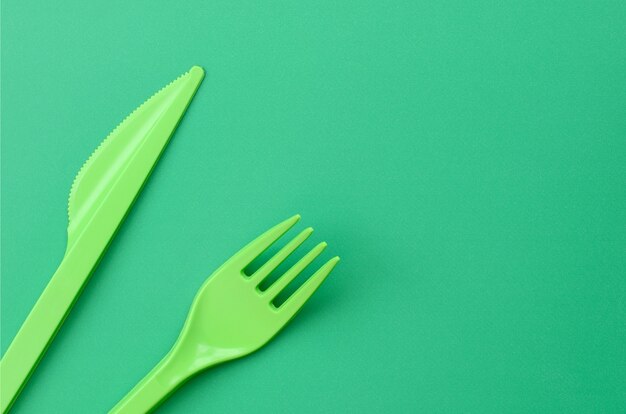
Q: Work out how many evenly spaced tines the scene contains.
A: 4